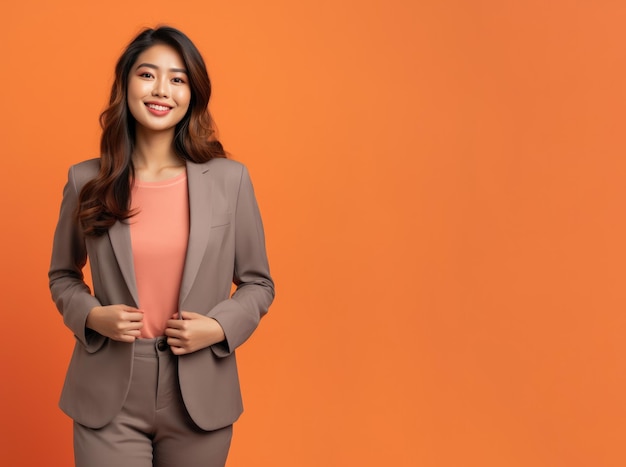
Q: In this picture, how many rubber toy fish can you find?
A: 0